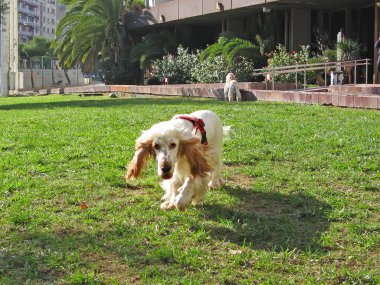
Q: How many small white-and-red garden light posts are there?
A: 2